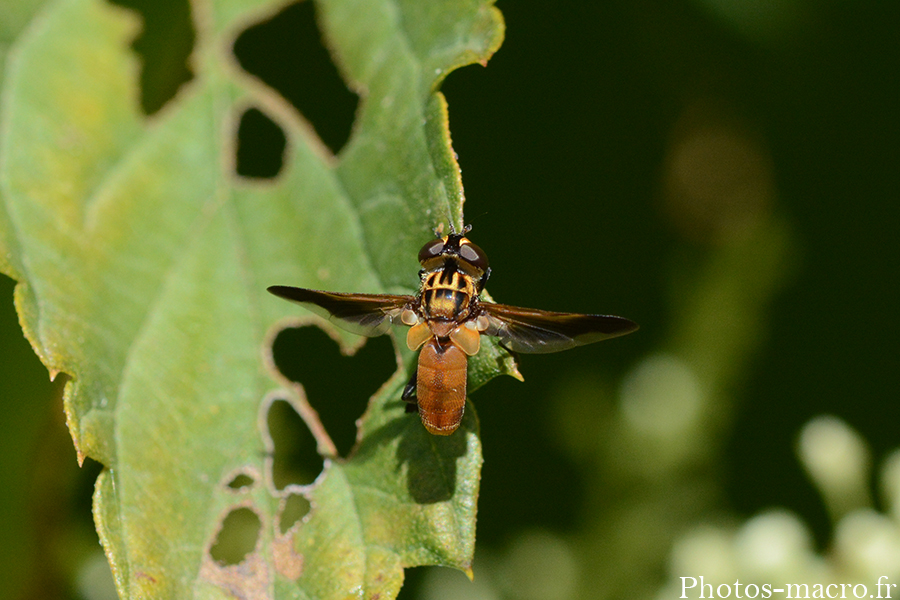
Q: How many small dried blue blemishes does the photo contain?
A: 0